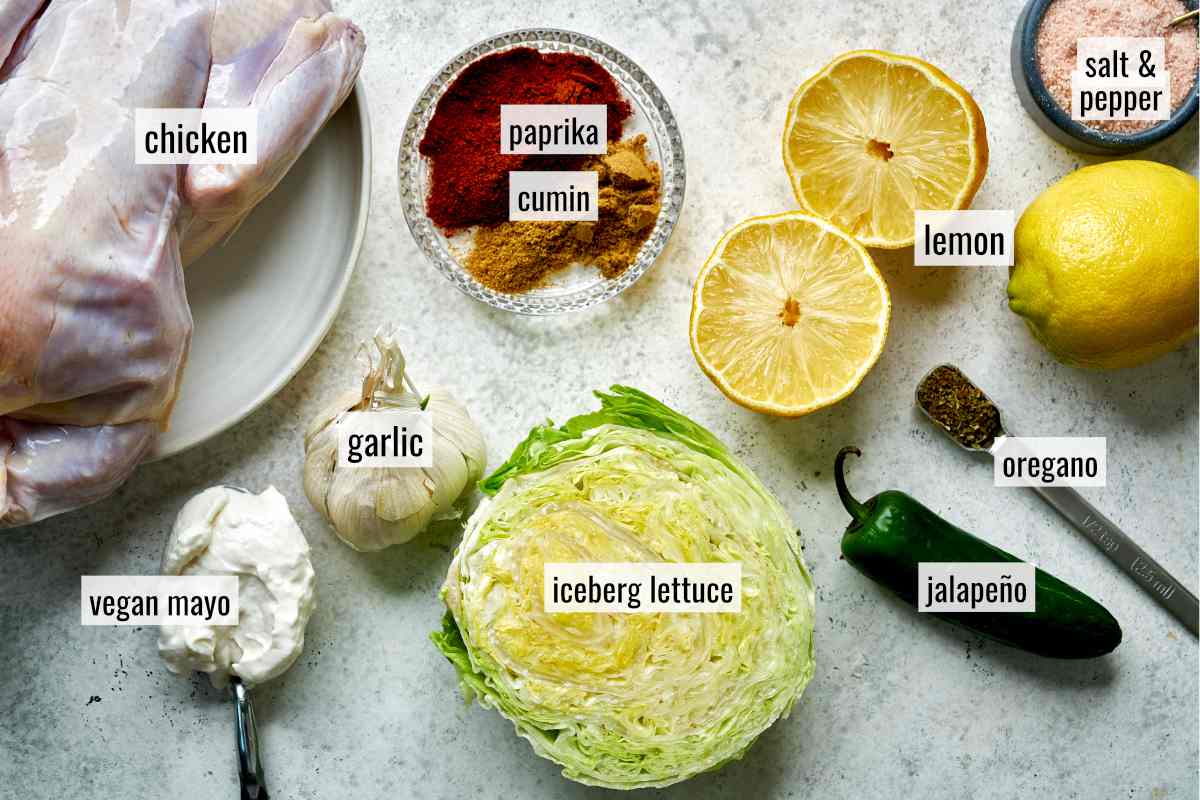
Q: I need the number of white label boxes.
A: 10